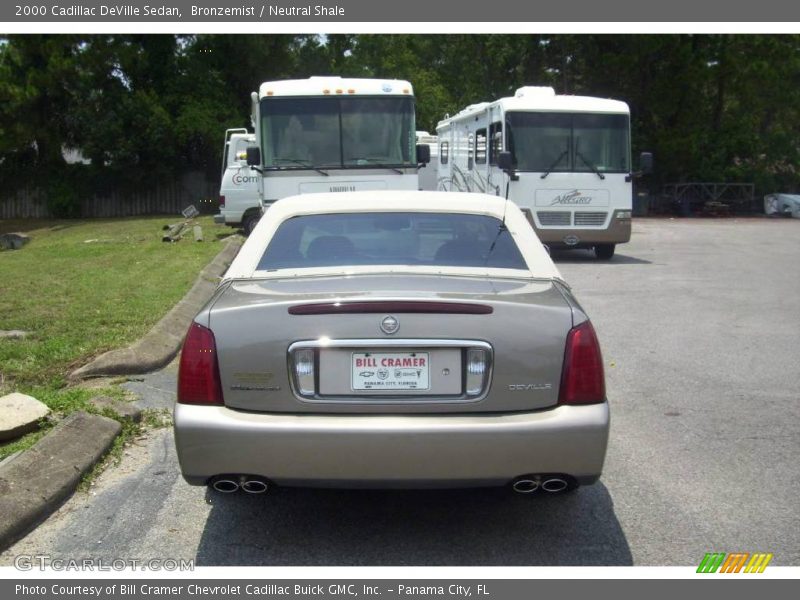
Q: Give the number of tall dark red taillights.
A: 2